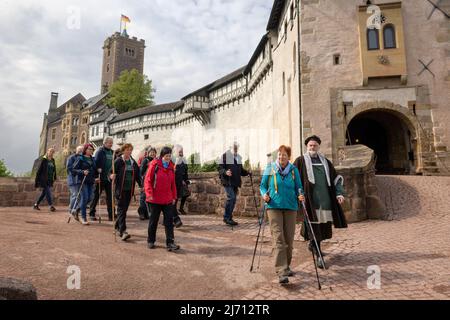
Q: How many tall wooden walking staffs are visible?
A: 1